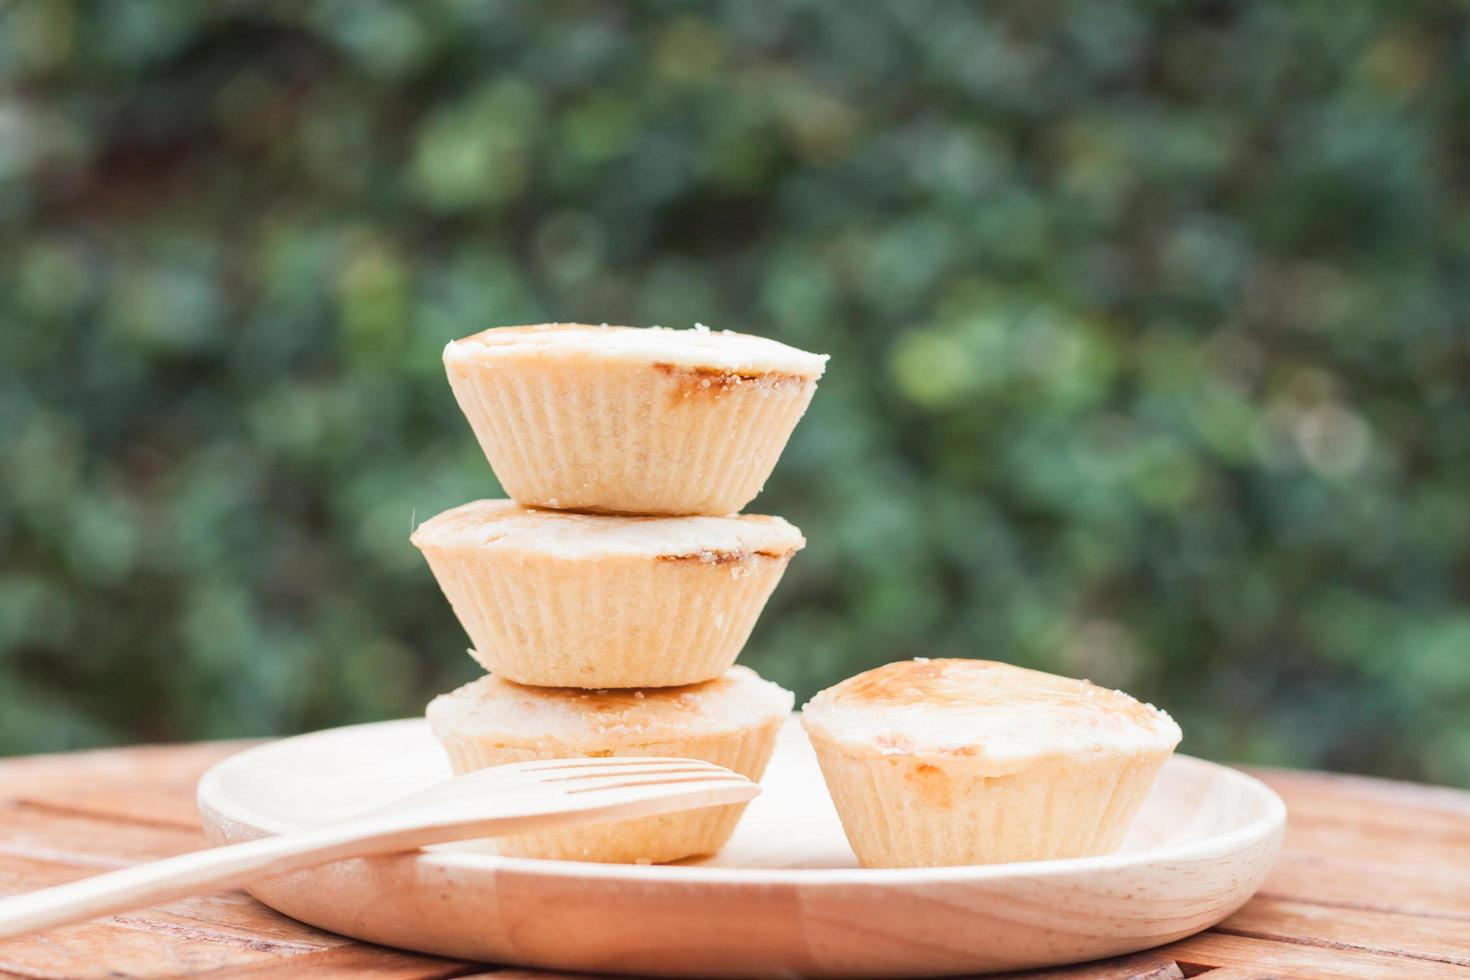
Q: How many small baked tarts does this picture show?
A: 4